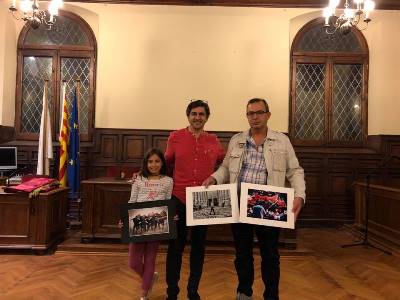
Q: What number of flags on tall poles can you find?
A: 3